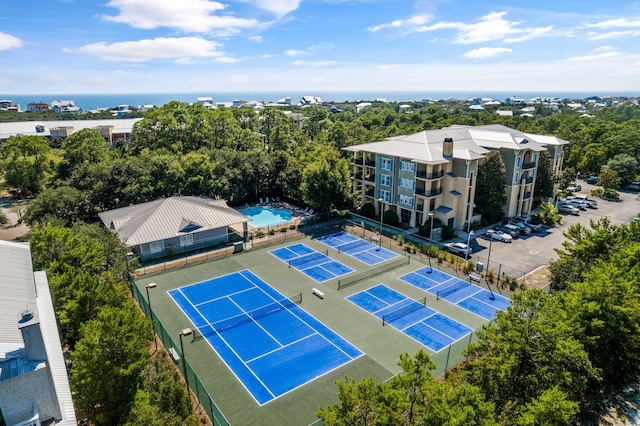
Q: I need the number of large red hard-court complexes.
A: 0